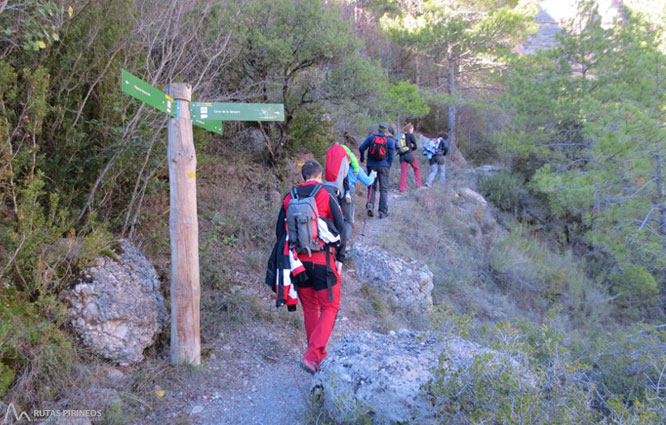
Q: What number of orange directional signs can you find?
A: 0